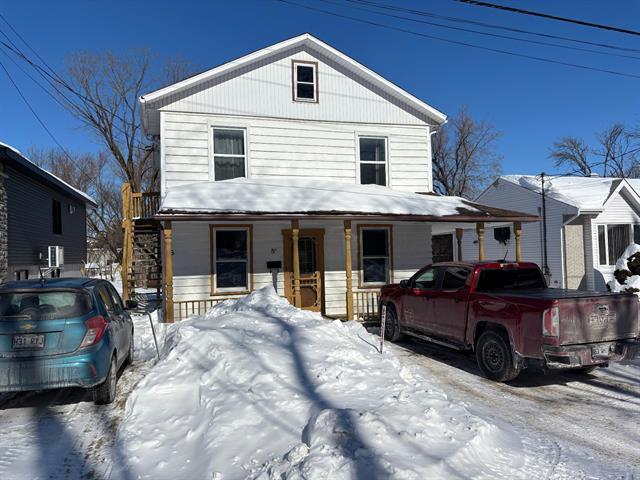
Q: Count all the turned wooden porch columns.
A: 6